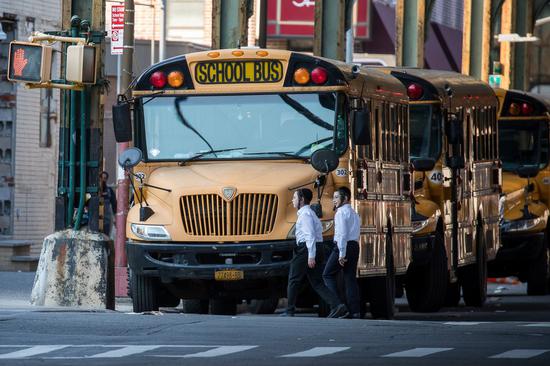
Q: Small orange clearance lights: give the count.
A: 3